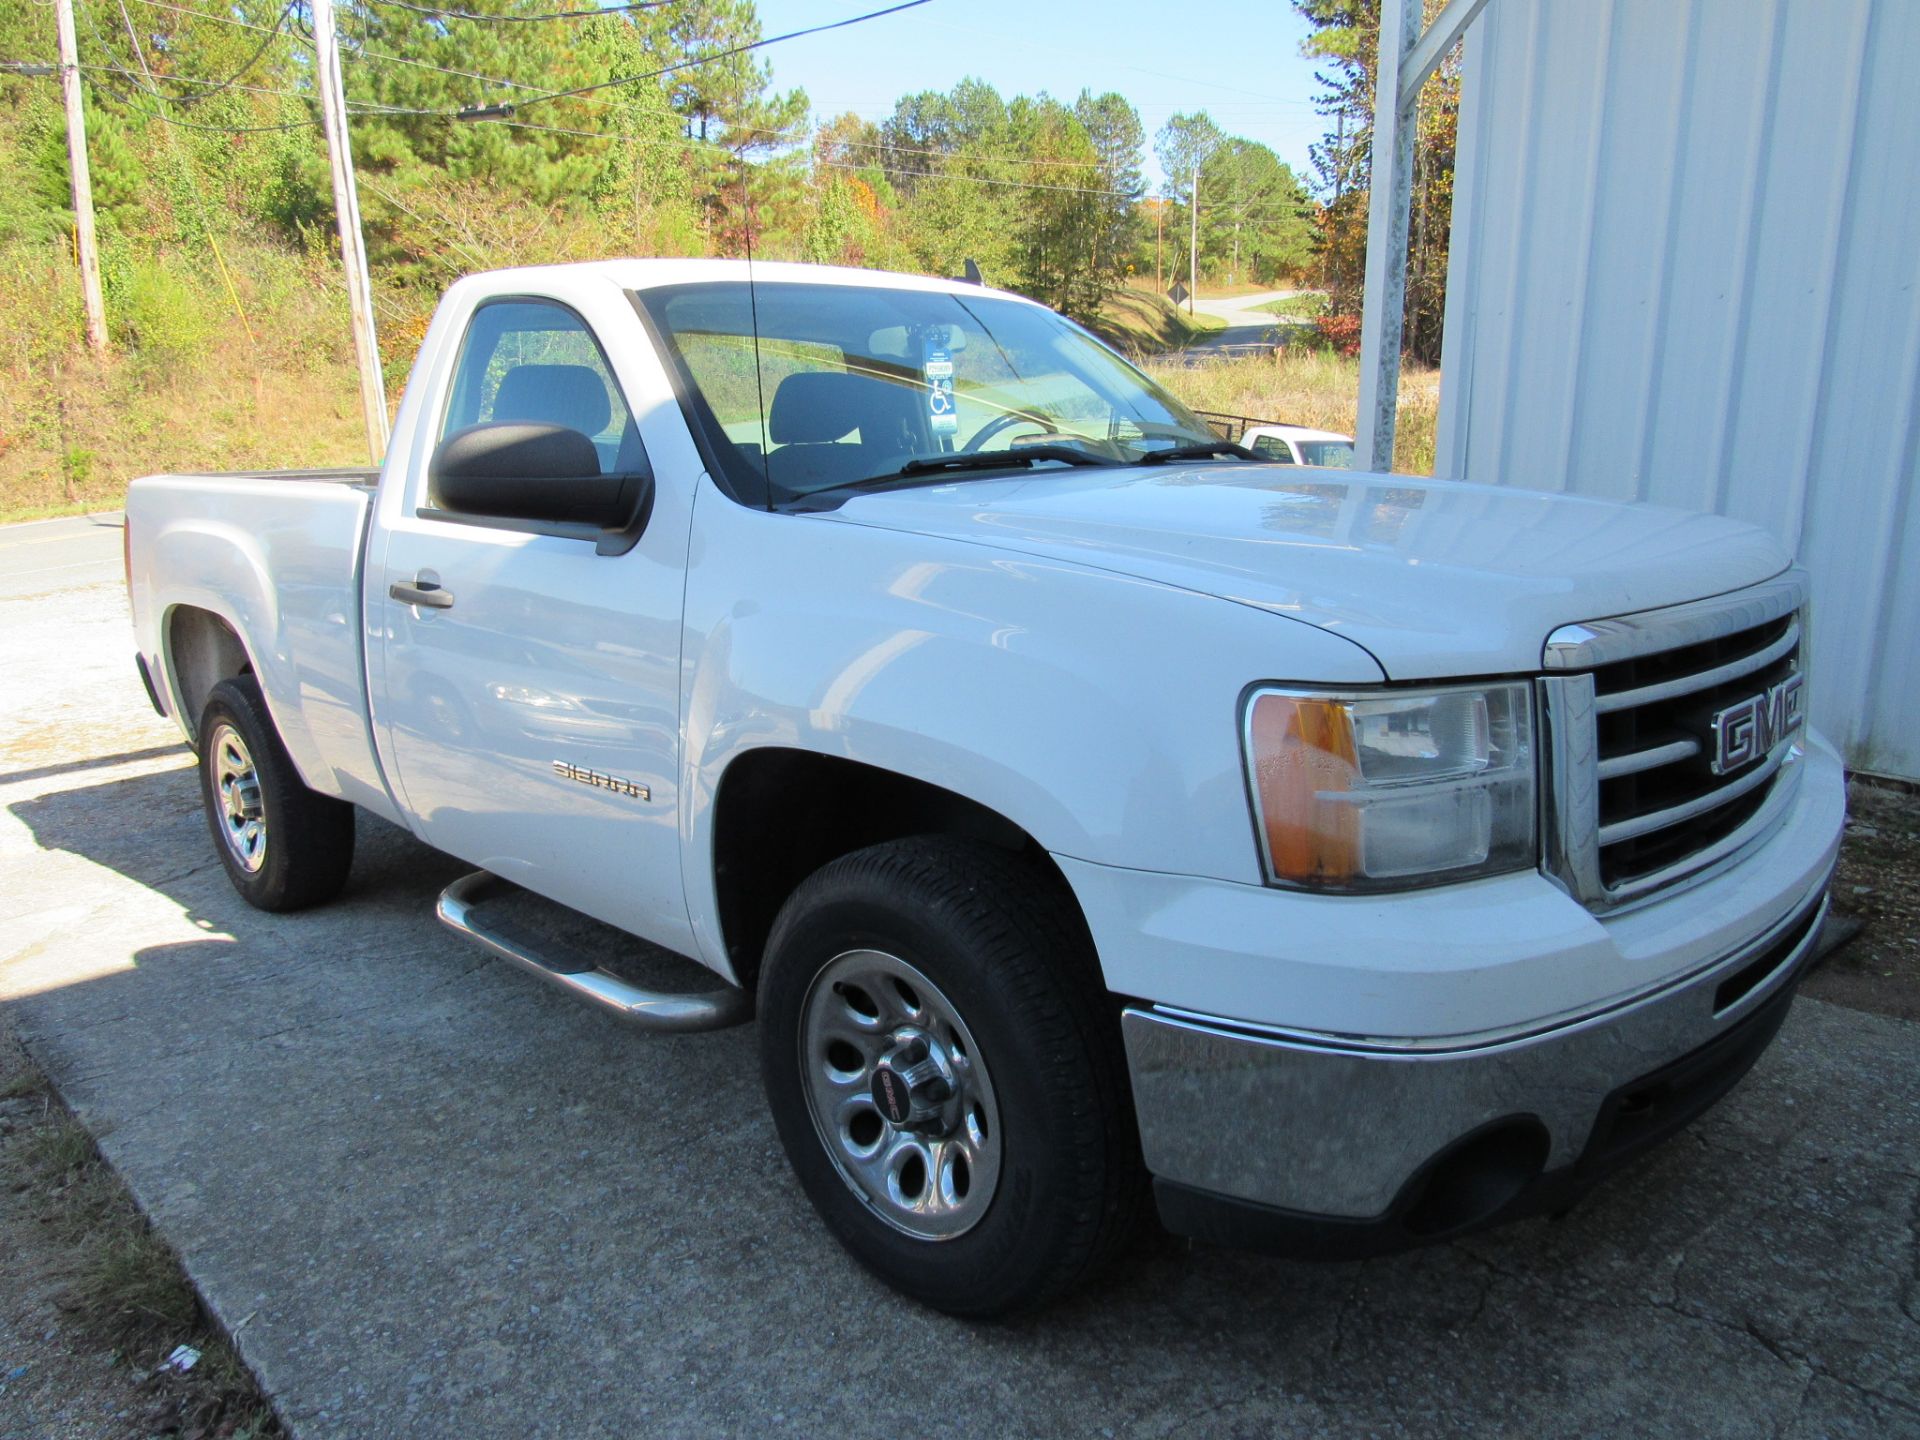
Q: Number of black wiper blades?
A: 2